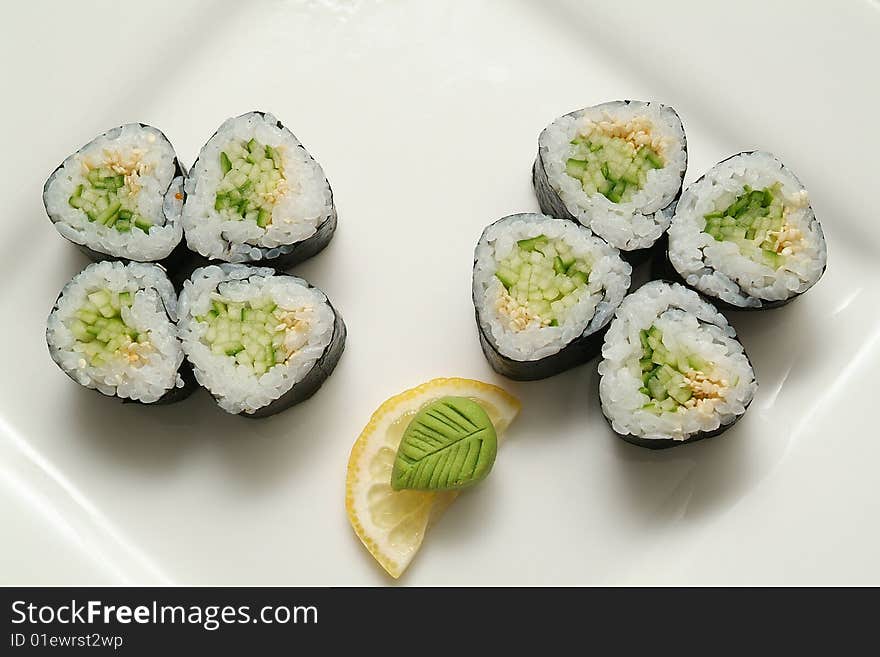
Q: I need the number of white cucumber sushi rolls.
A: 8